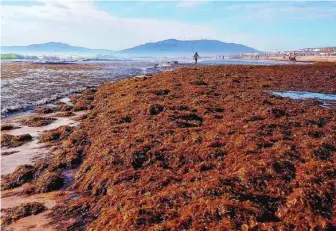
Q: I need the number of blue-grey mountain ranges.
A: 2